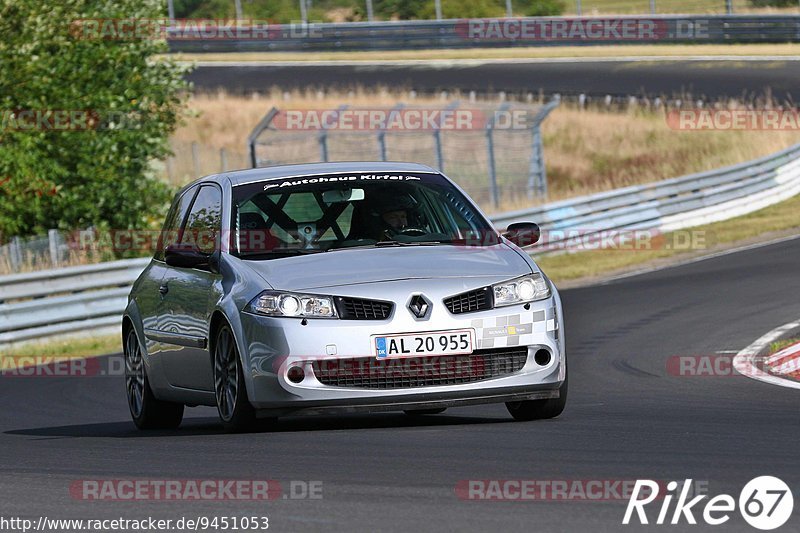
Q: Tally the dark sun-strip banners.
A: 1